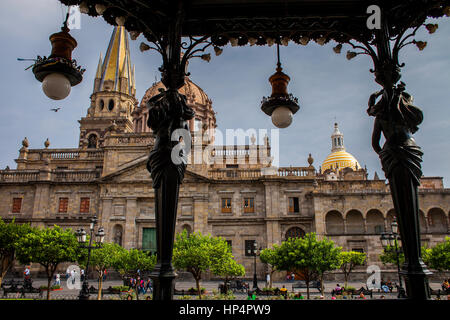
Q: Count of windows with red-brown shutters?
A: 3